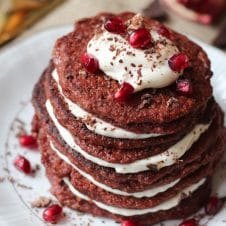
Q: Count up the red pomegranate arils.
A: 13